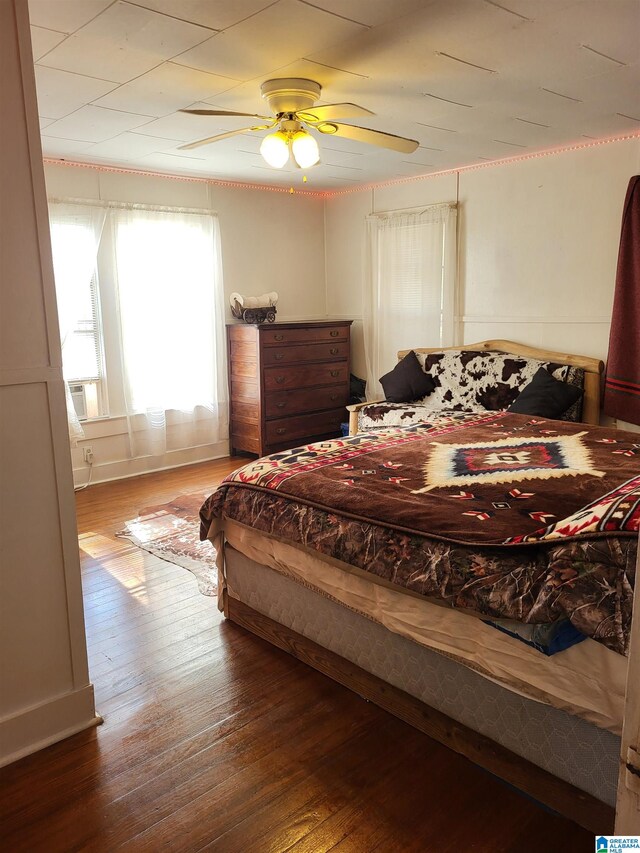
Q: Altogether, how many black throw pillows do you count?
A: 2